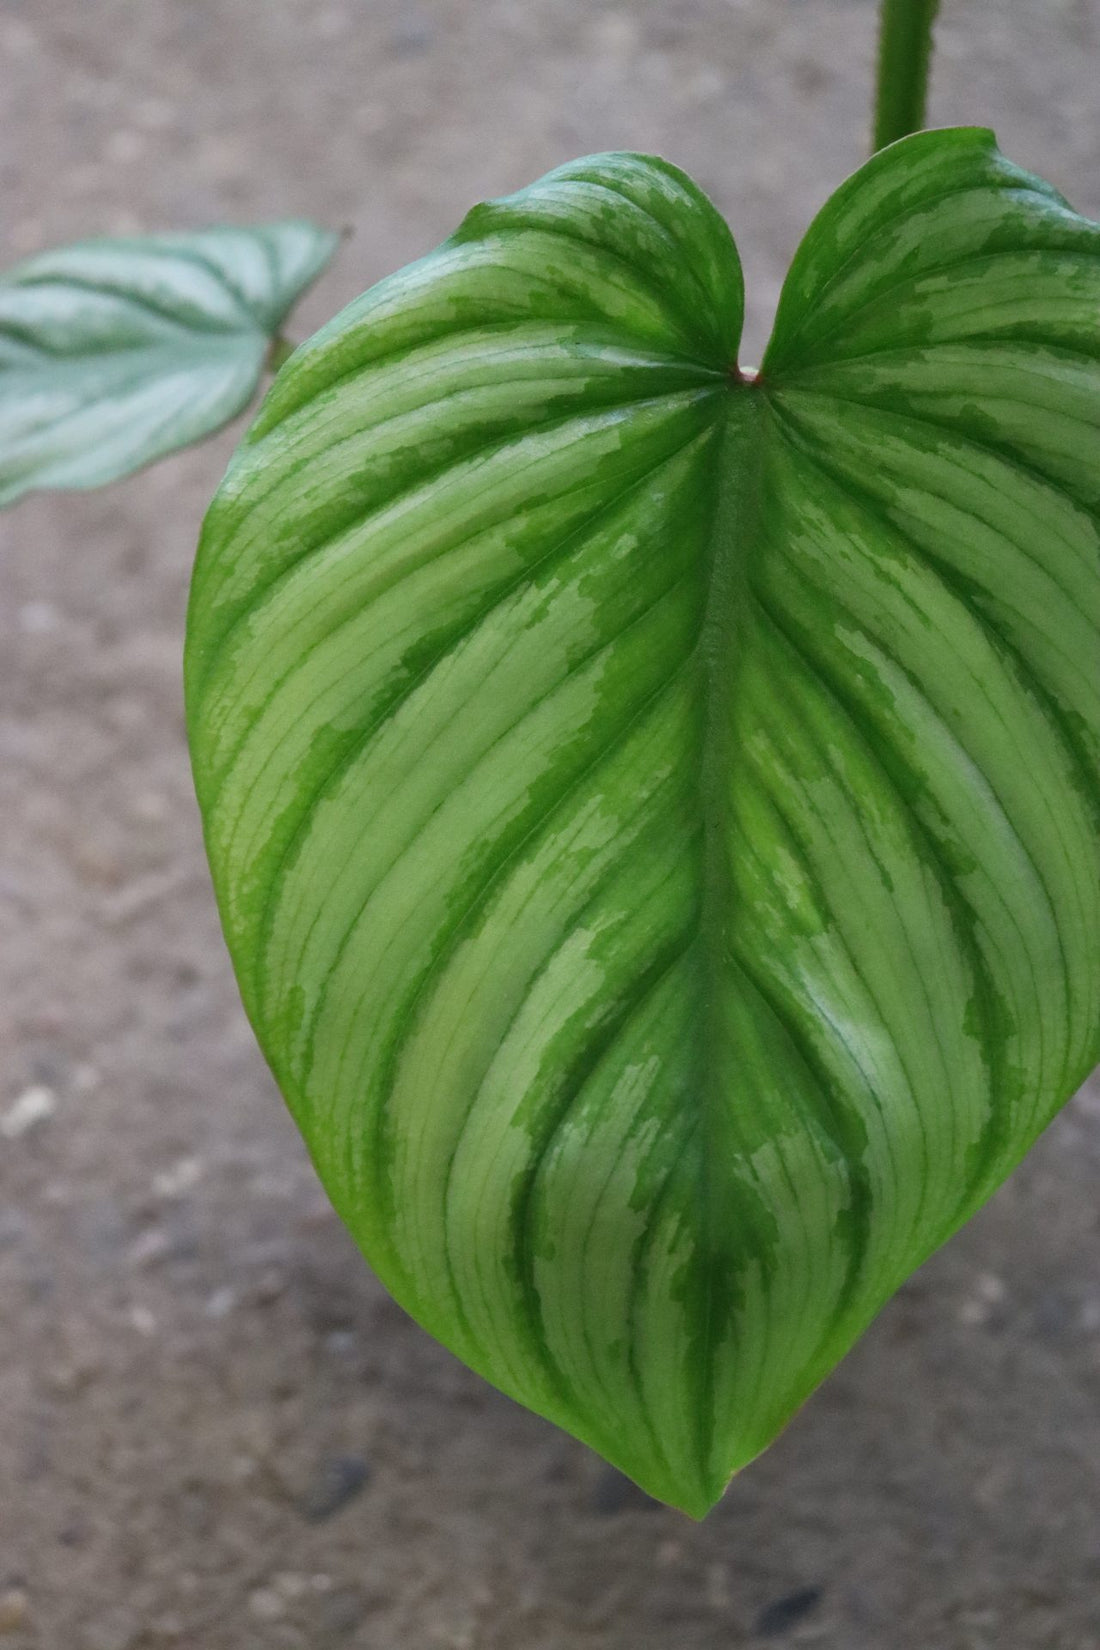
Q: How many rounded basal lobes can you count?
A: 2